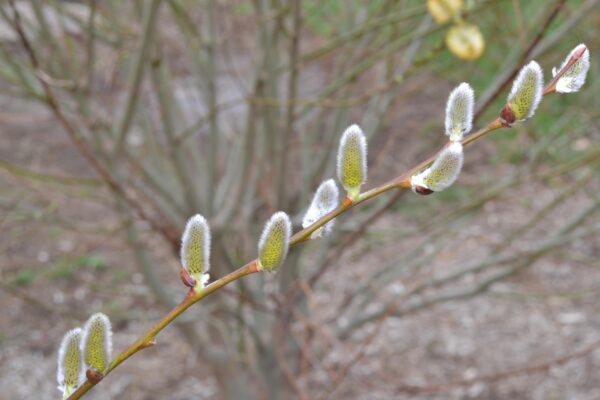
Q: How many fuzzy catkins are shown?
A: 10